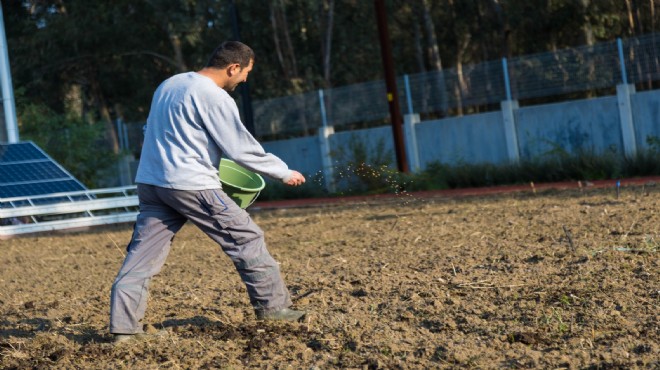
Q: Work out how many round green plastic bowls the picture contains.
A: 1